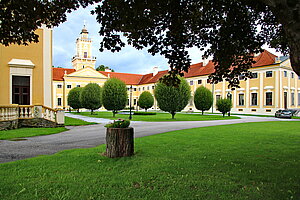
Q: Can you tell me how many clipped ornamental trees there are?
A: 7